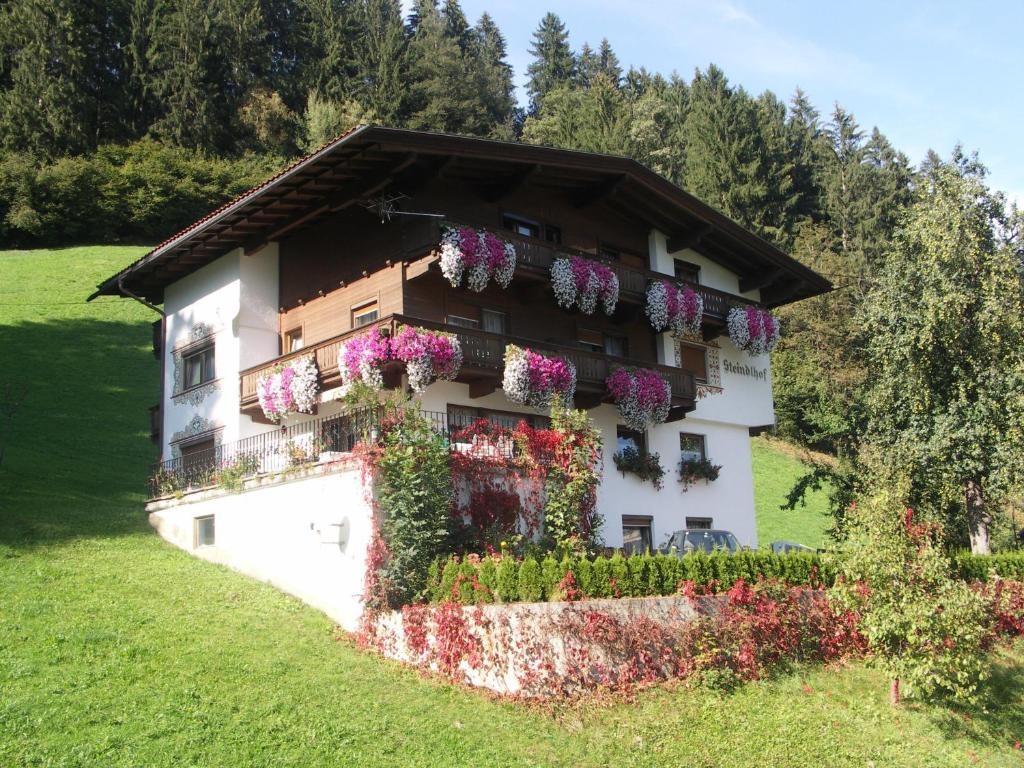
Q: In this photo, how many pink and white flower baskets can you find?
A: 9